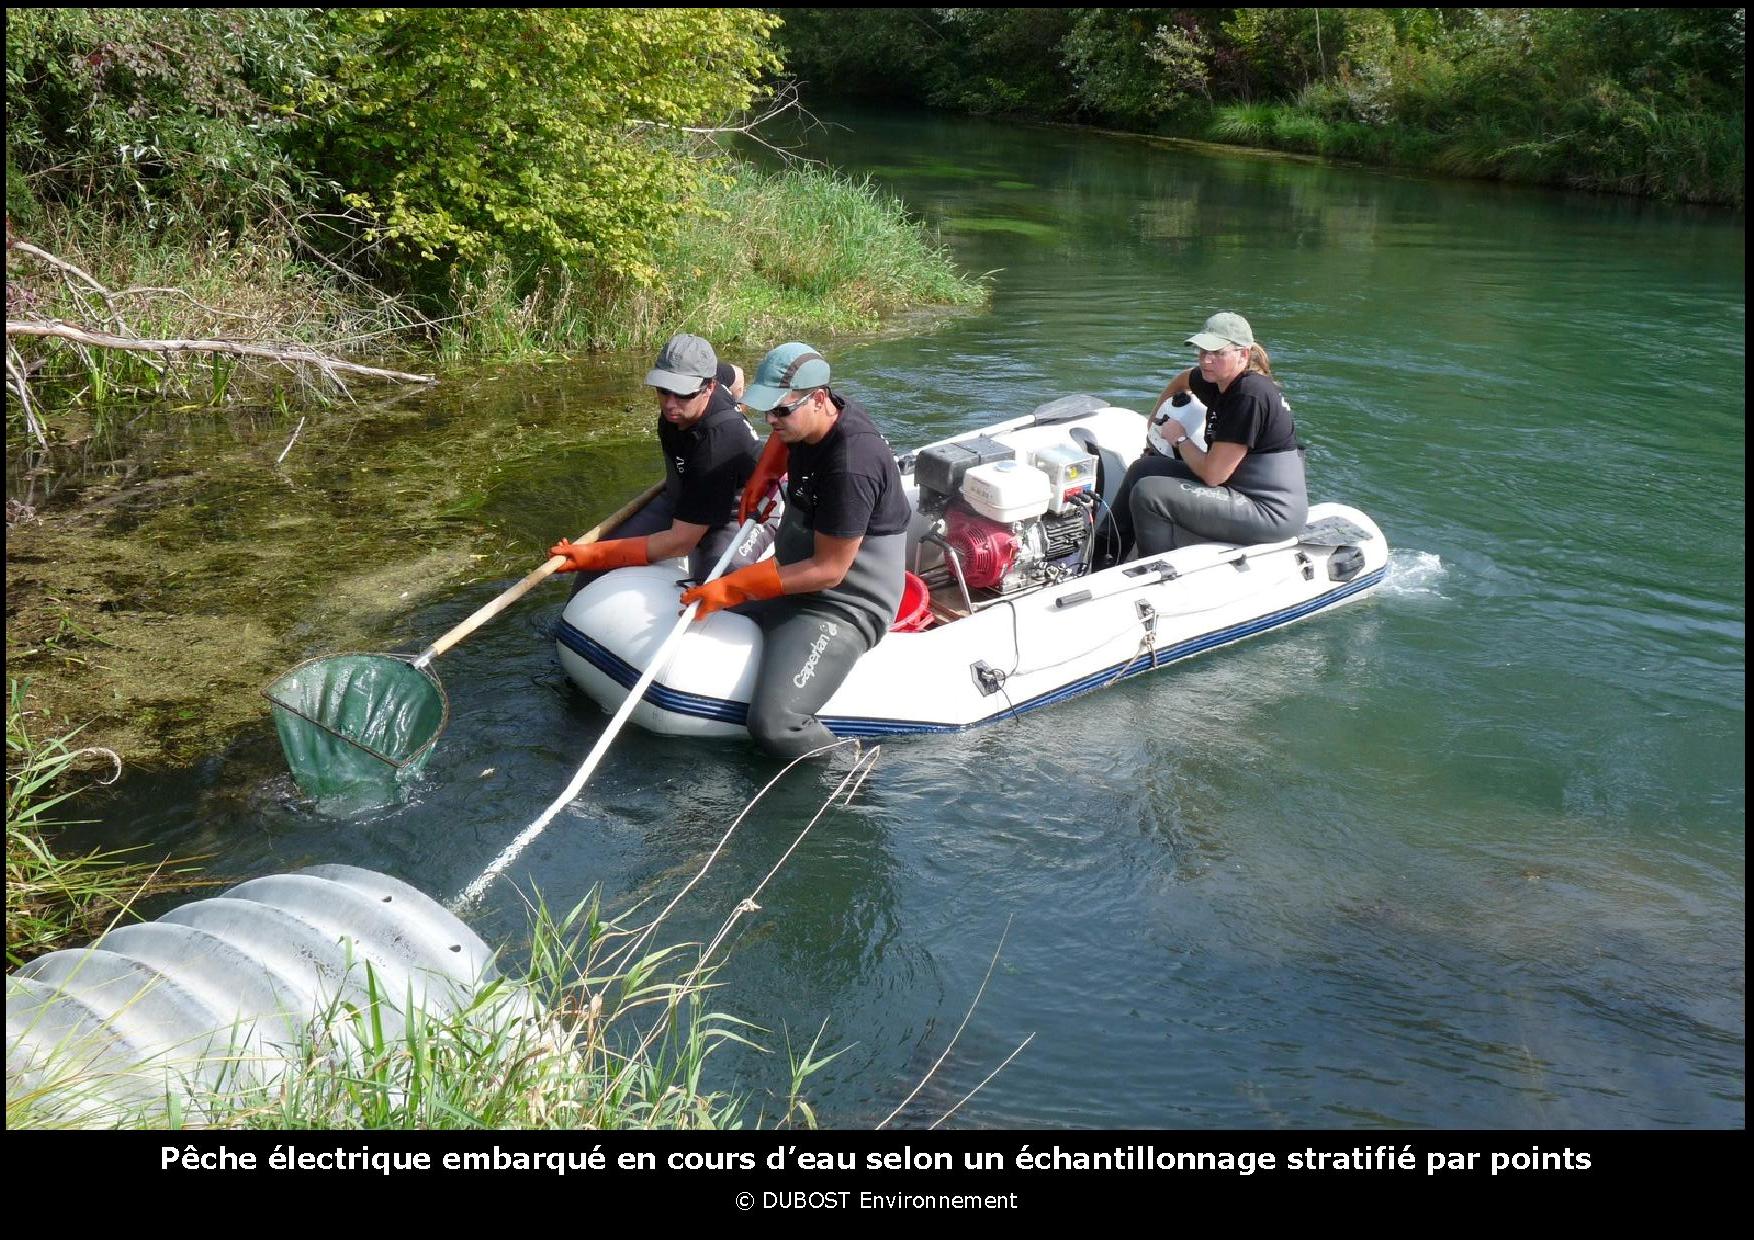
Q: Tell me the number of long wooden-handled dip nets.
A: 1